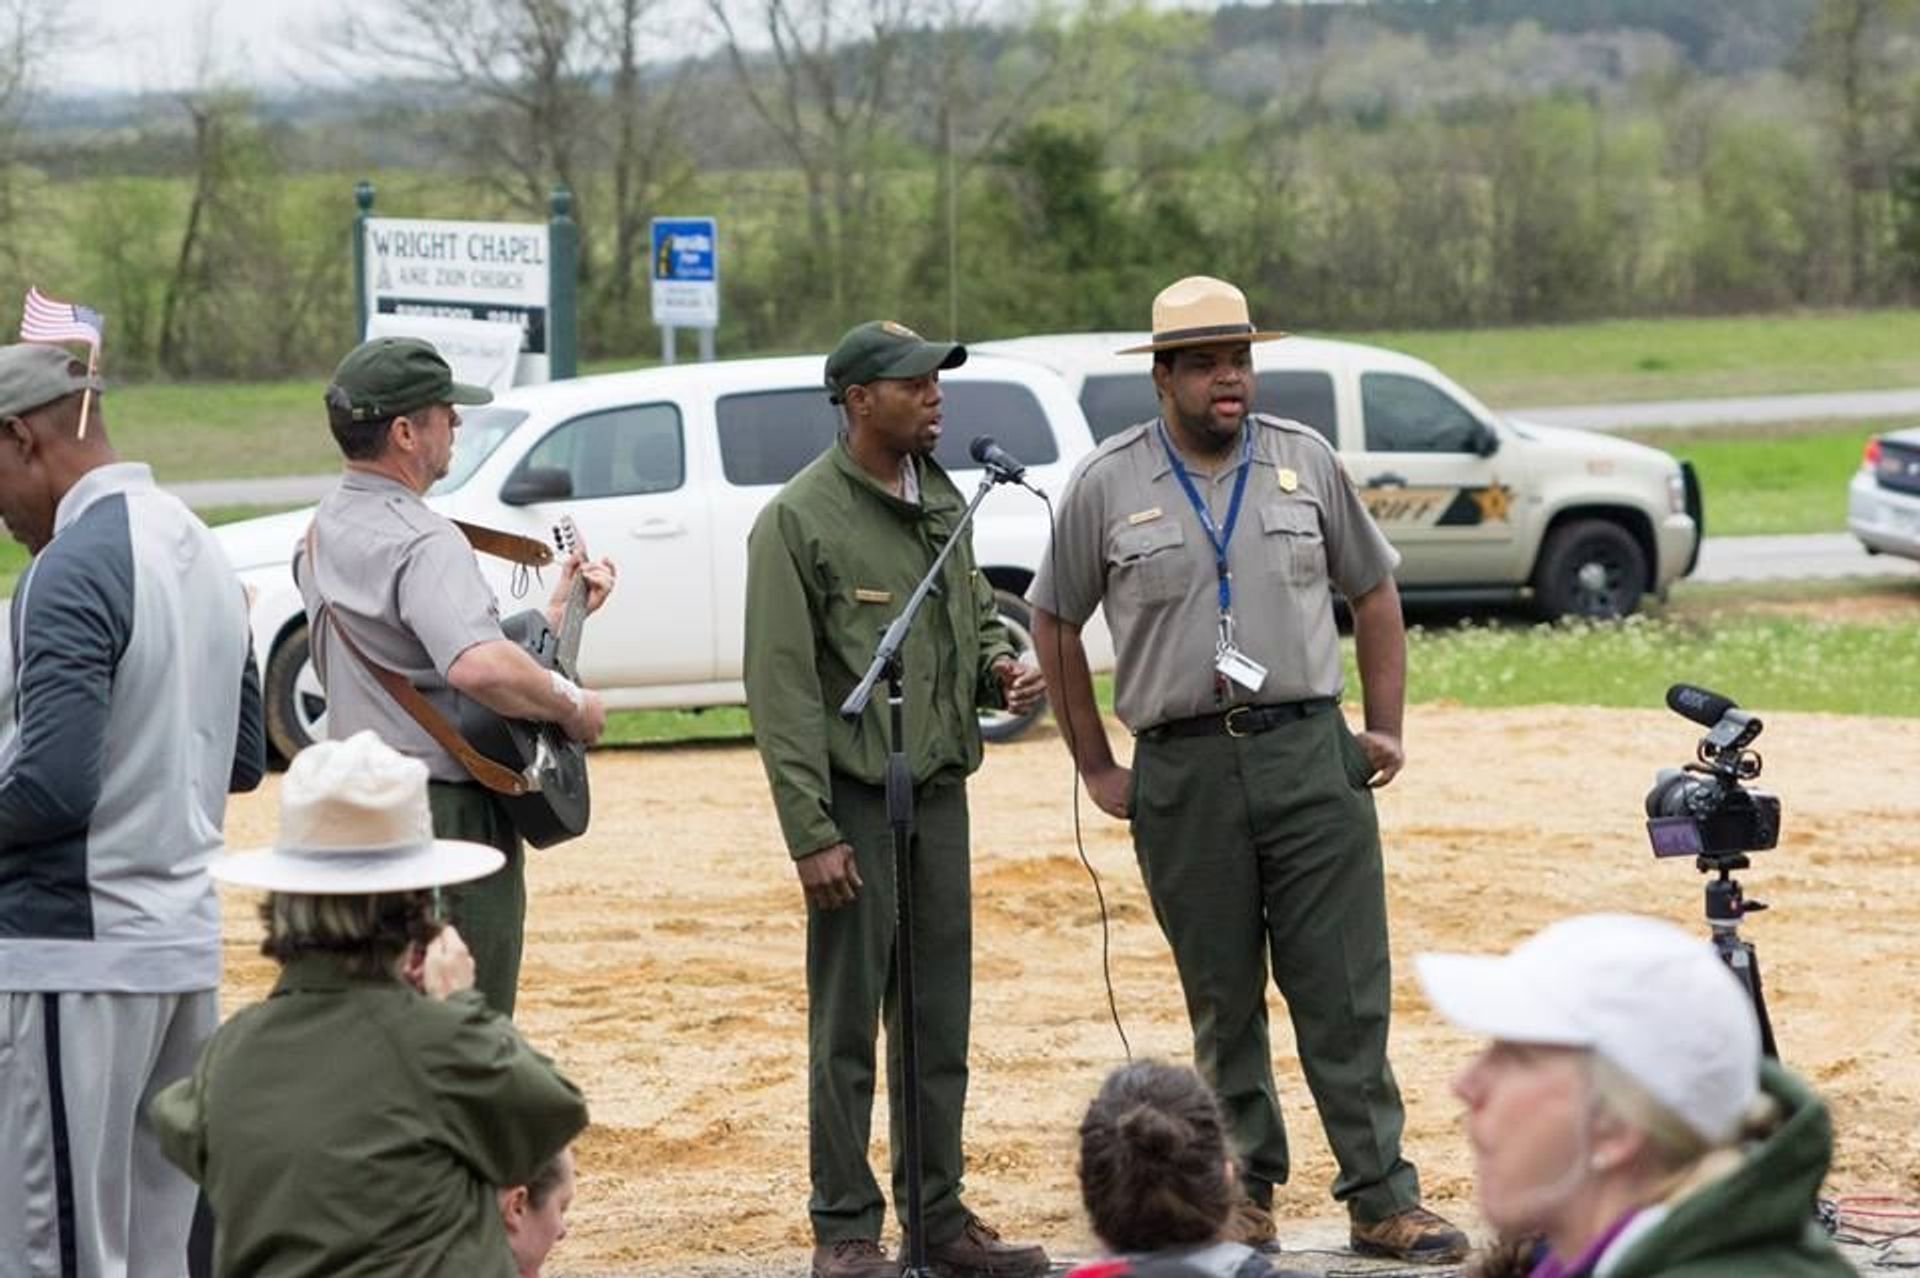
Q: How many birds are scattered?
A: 0